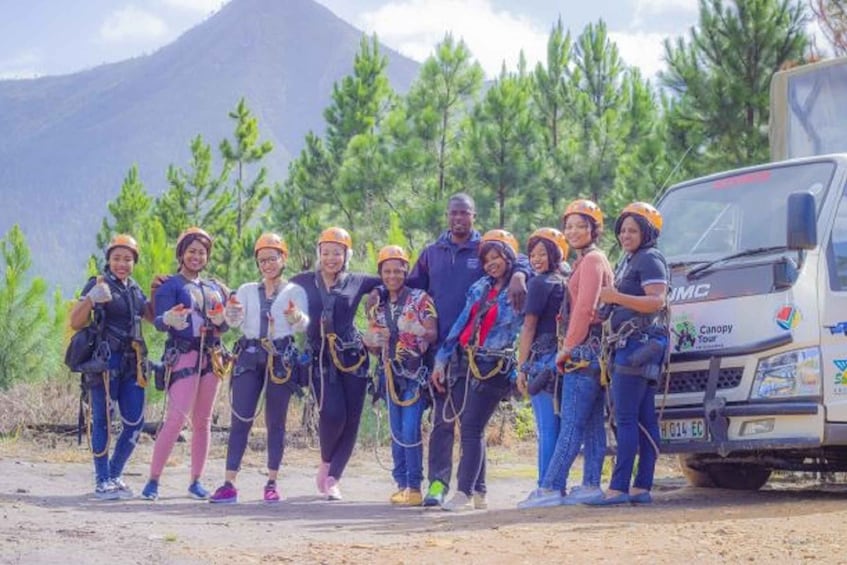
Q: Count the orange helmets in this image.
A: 9